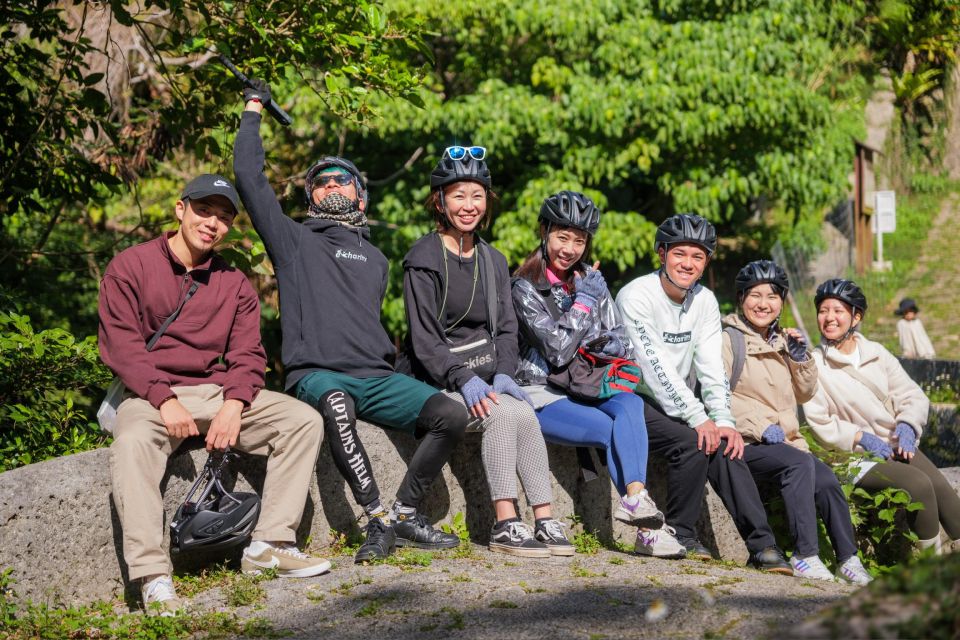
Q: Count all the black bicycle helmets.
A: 7